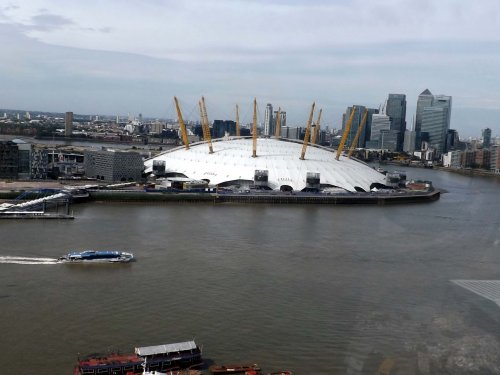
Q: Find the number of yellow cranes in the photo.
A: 10